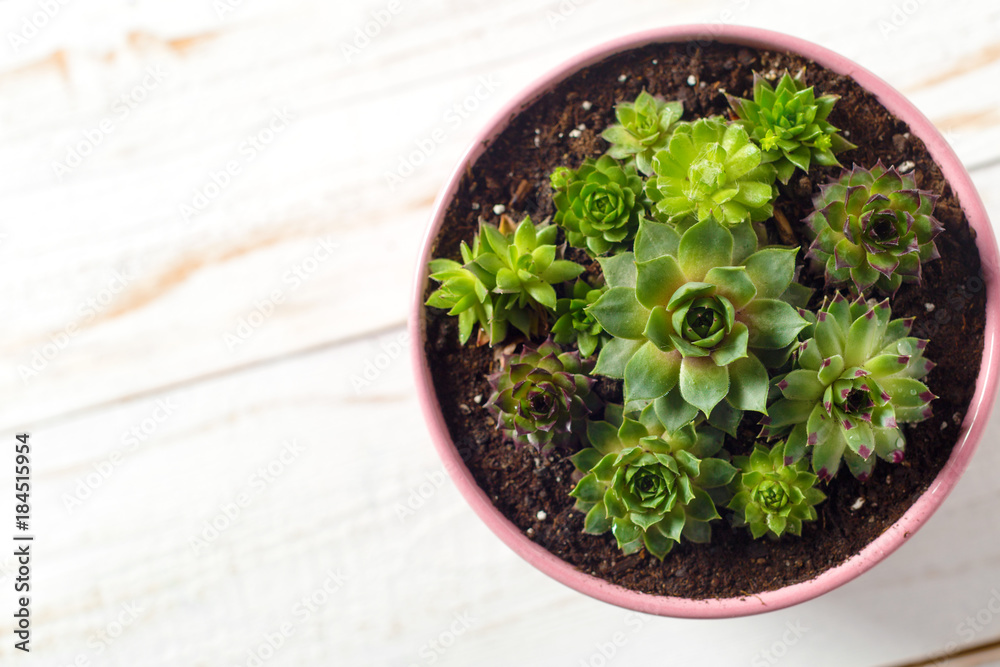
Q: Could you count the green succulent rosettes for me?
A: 13